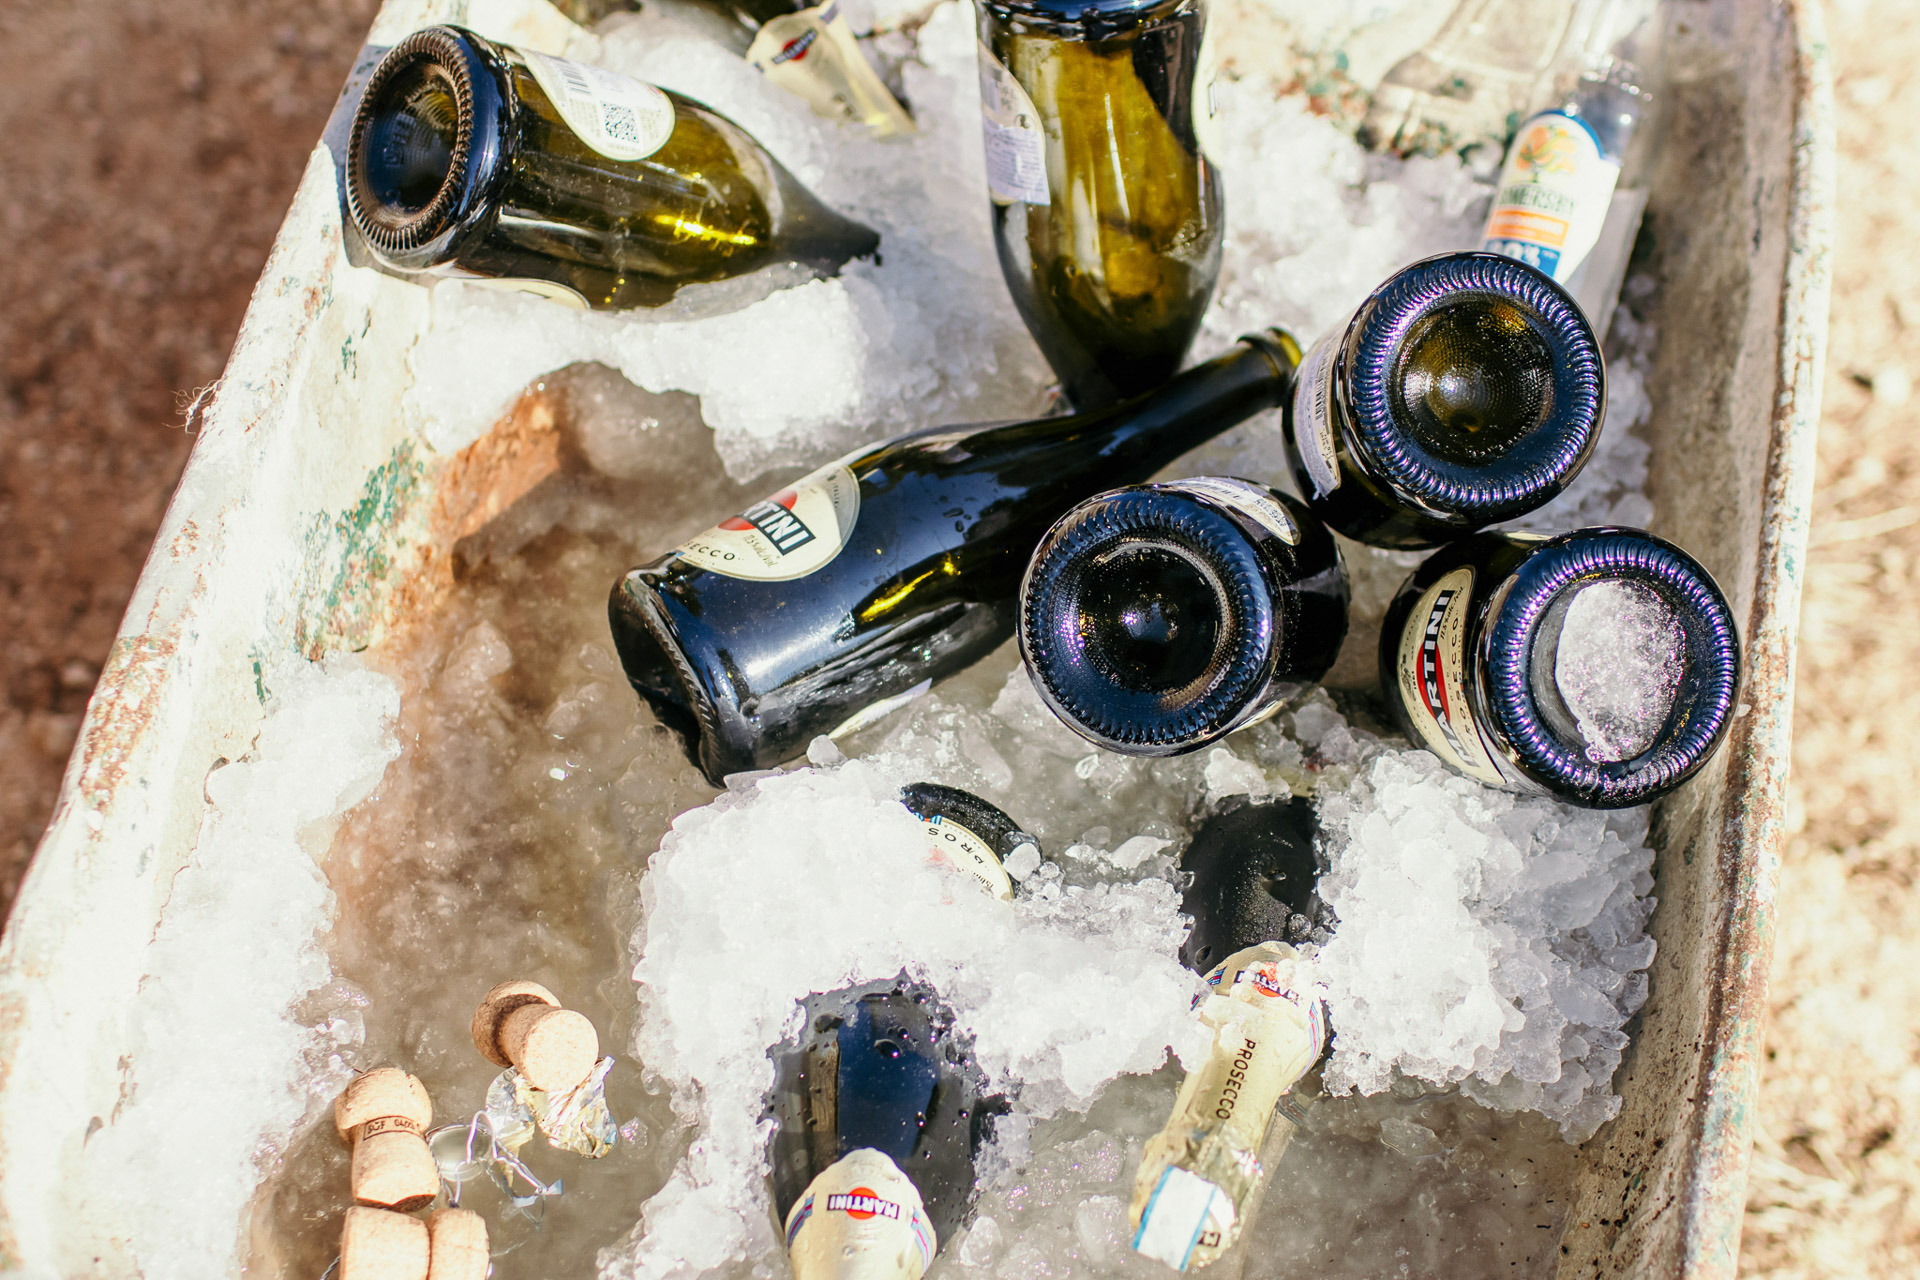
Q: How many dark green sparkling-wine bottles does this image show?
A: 10